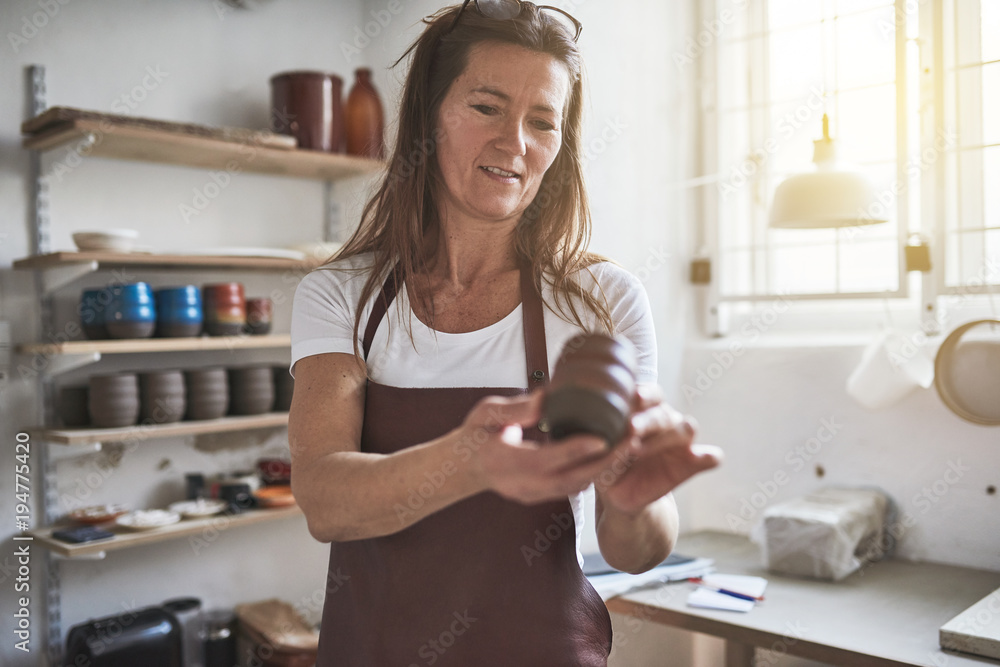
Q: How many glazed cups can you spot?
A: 5